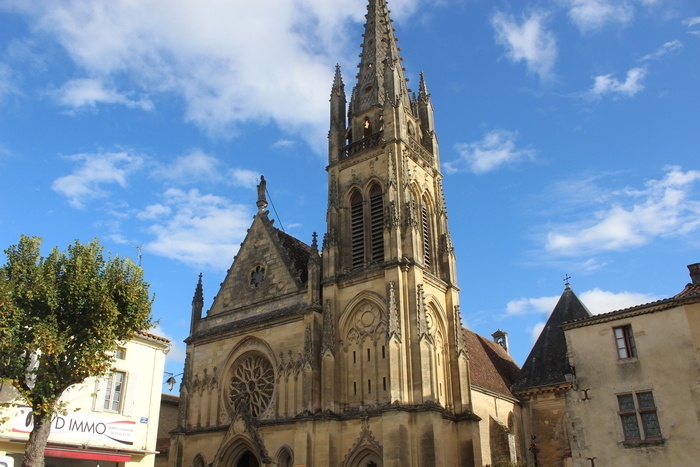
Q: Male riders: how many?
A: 0